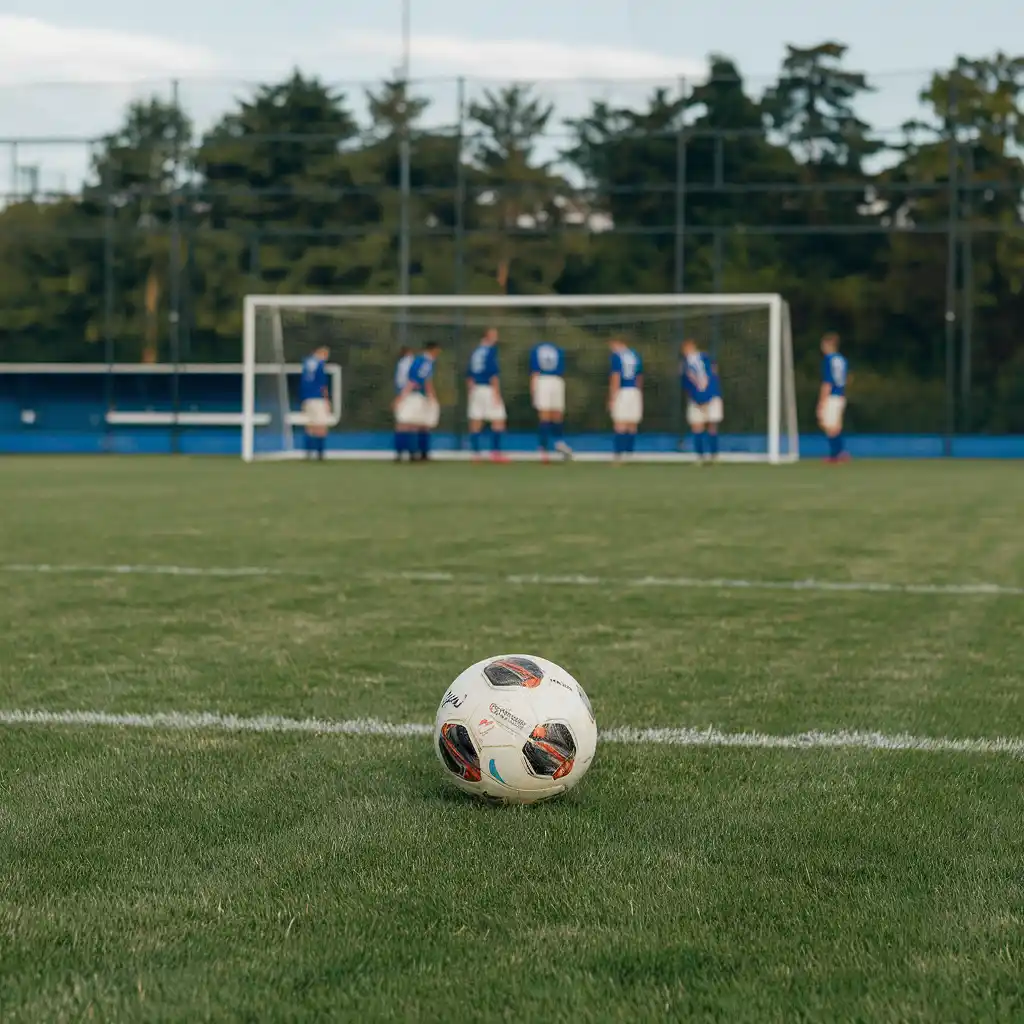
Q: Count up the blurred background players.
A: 8